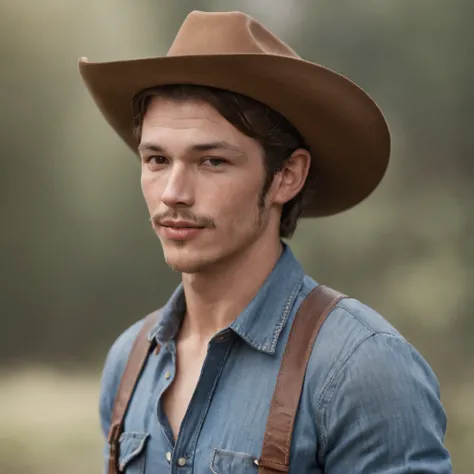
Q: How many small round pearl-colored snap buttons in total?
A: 3